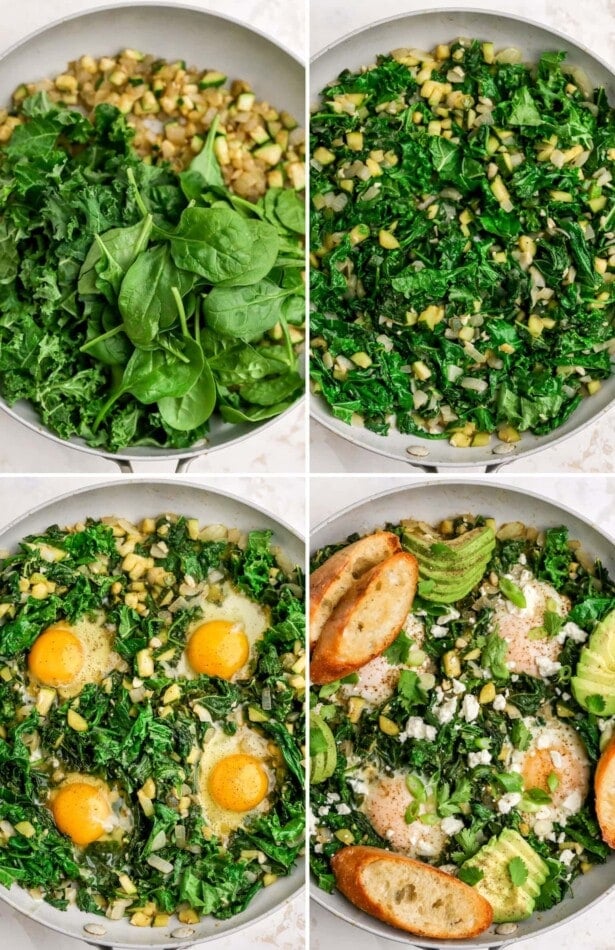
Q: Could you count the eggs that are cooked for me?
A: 4